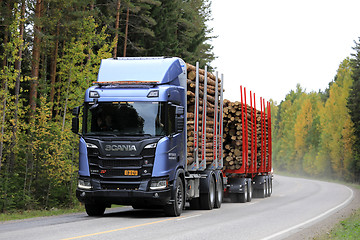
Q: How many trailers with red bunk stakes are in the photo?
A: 1